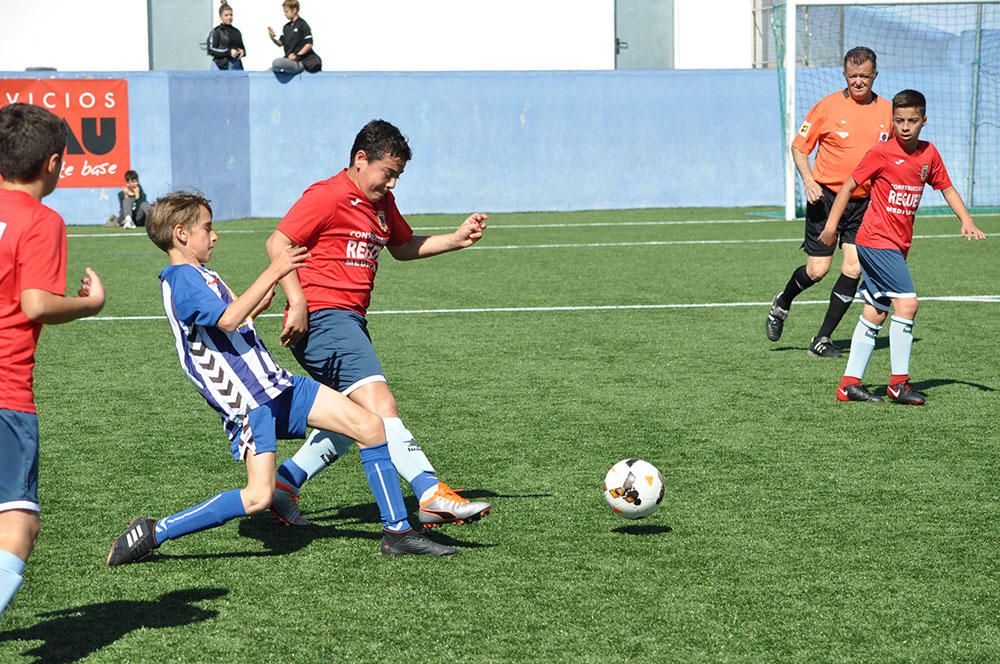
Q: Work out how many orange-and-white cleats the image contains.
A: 2